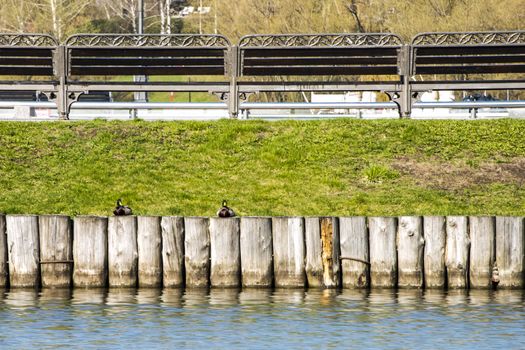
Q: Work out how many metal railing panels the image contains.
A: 4